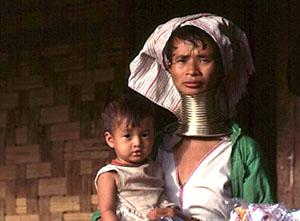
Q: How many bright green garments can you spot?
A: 1